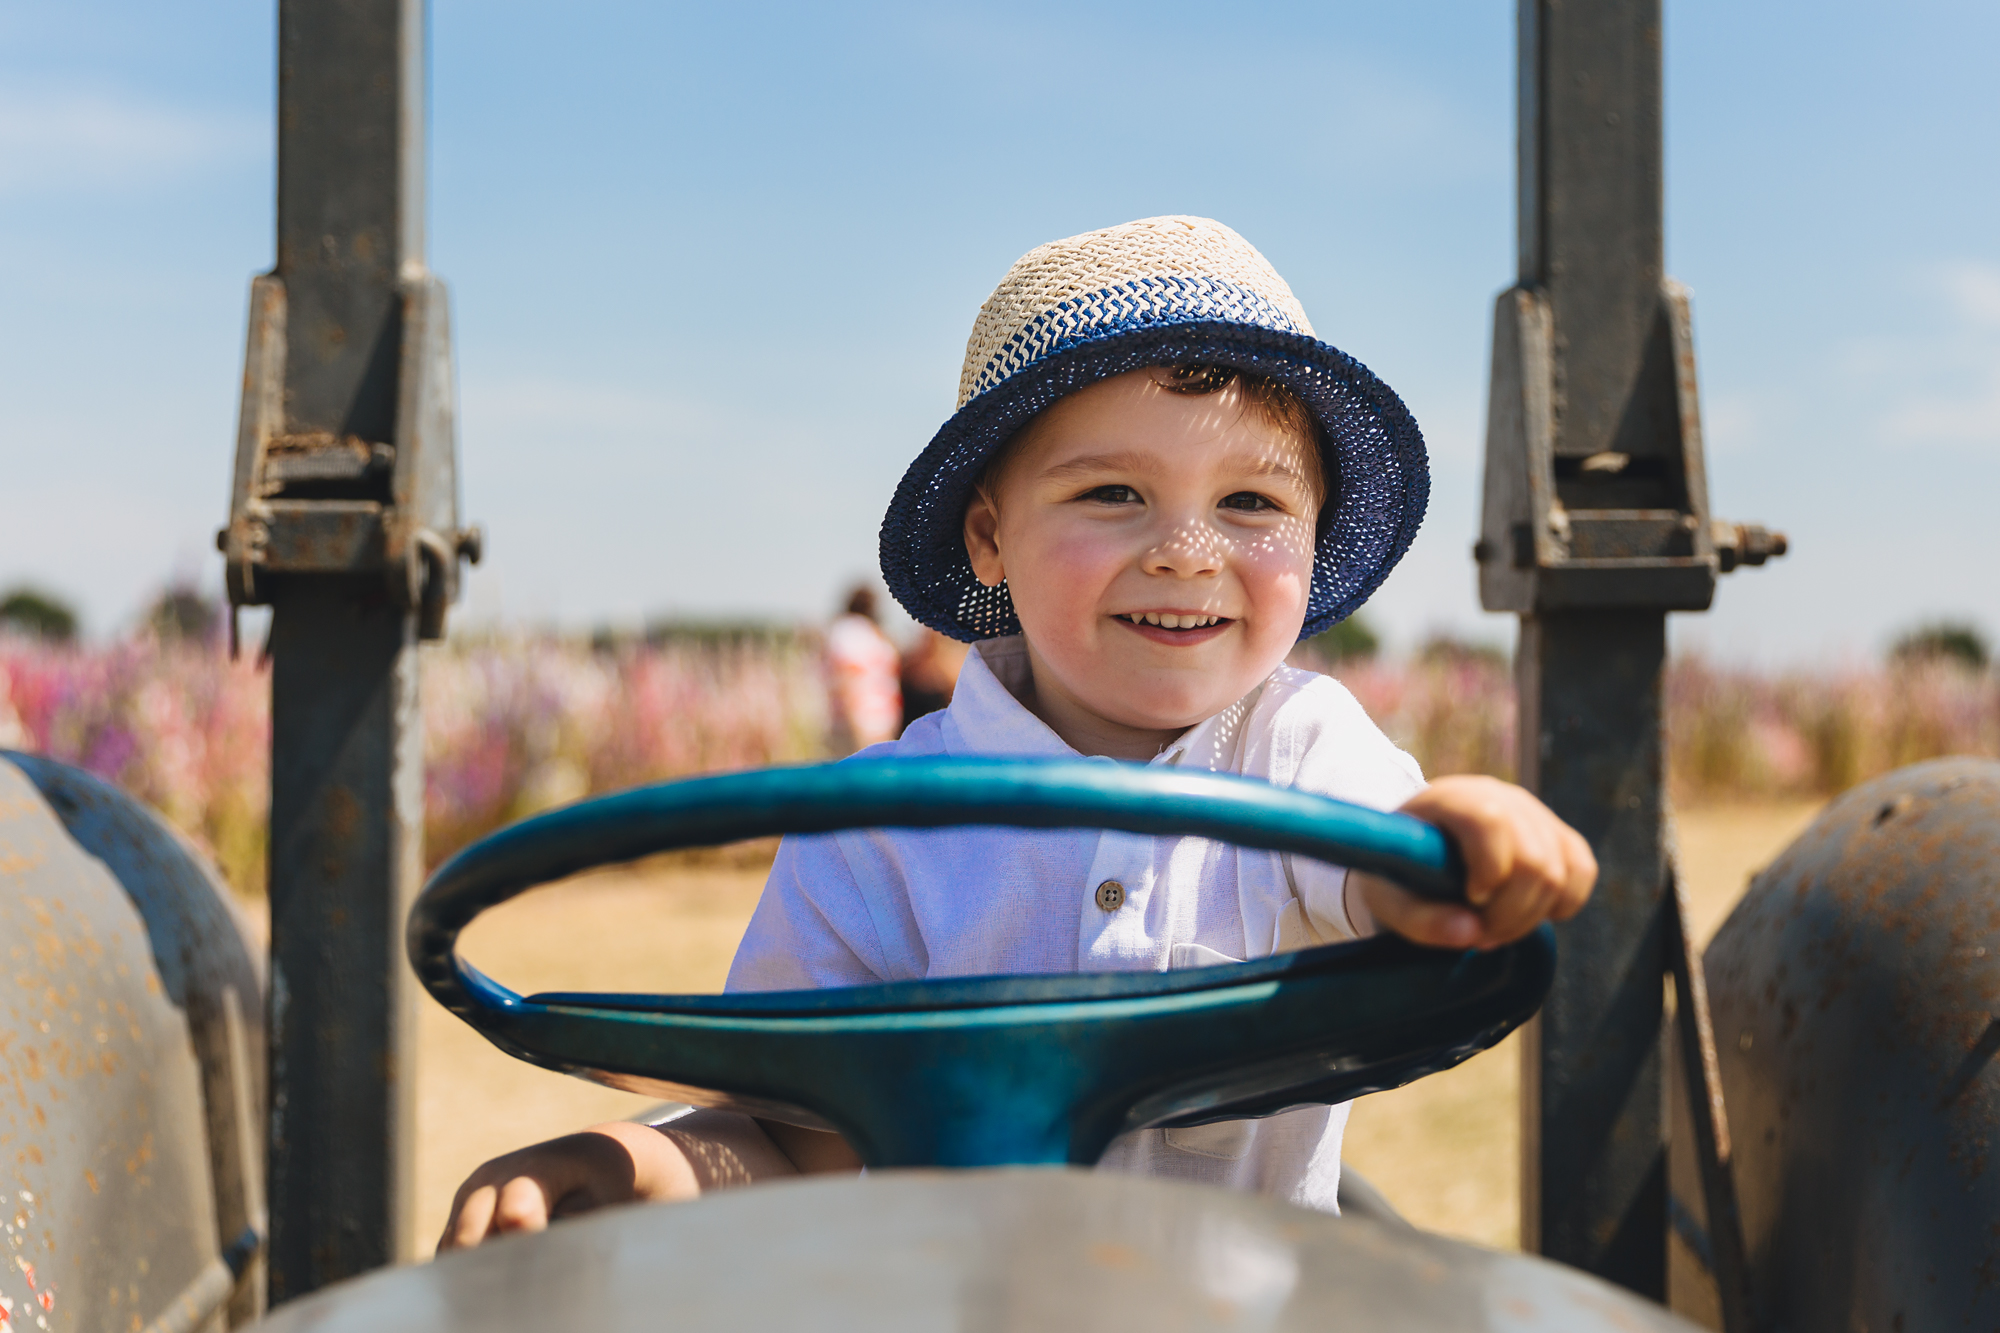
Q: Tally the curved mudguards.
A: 2